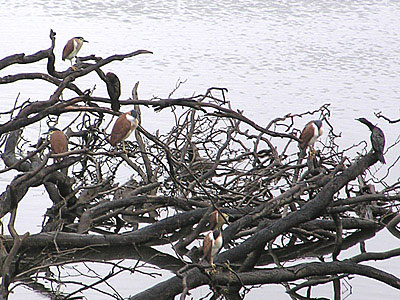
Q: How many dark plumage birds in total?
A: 2